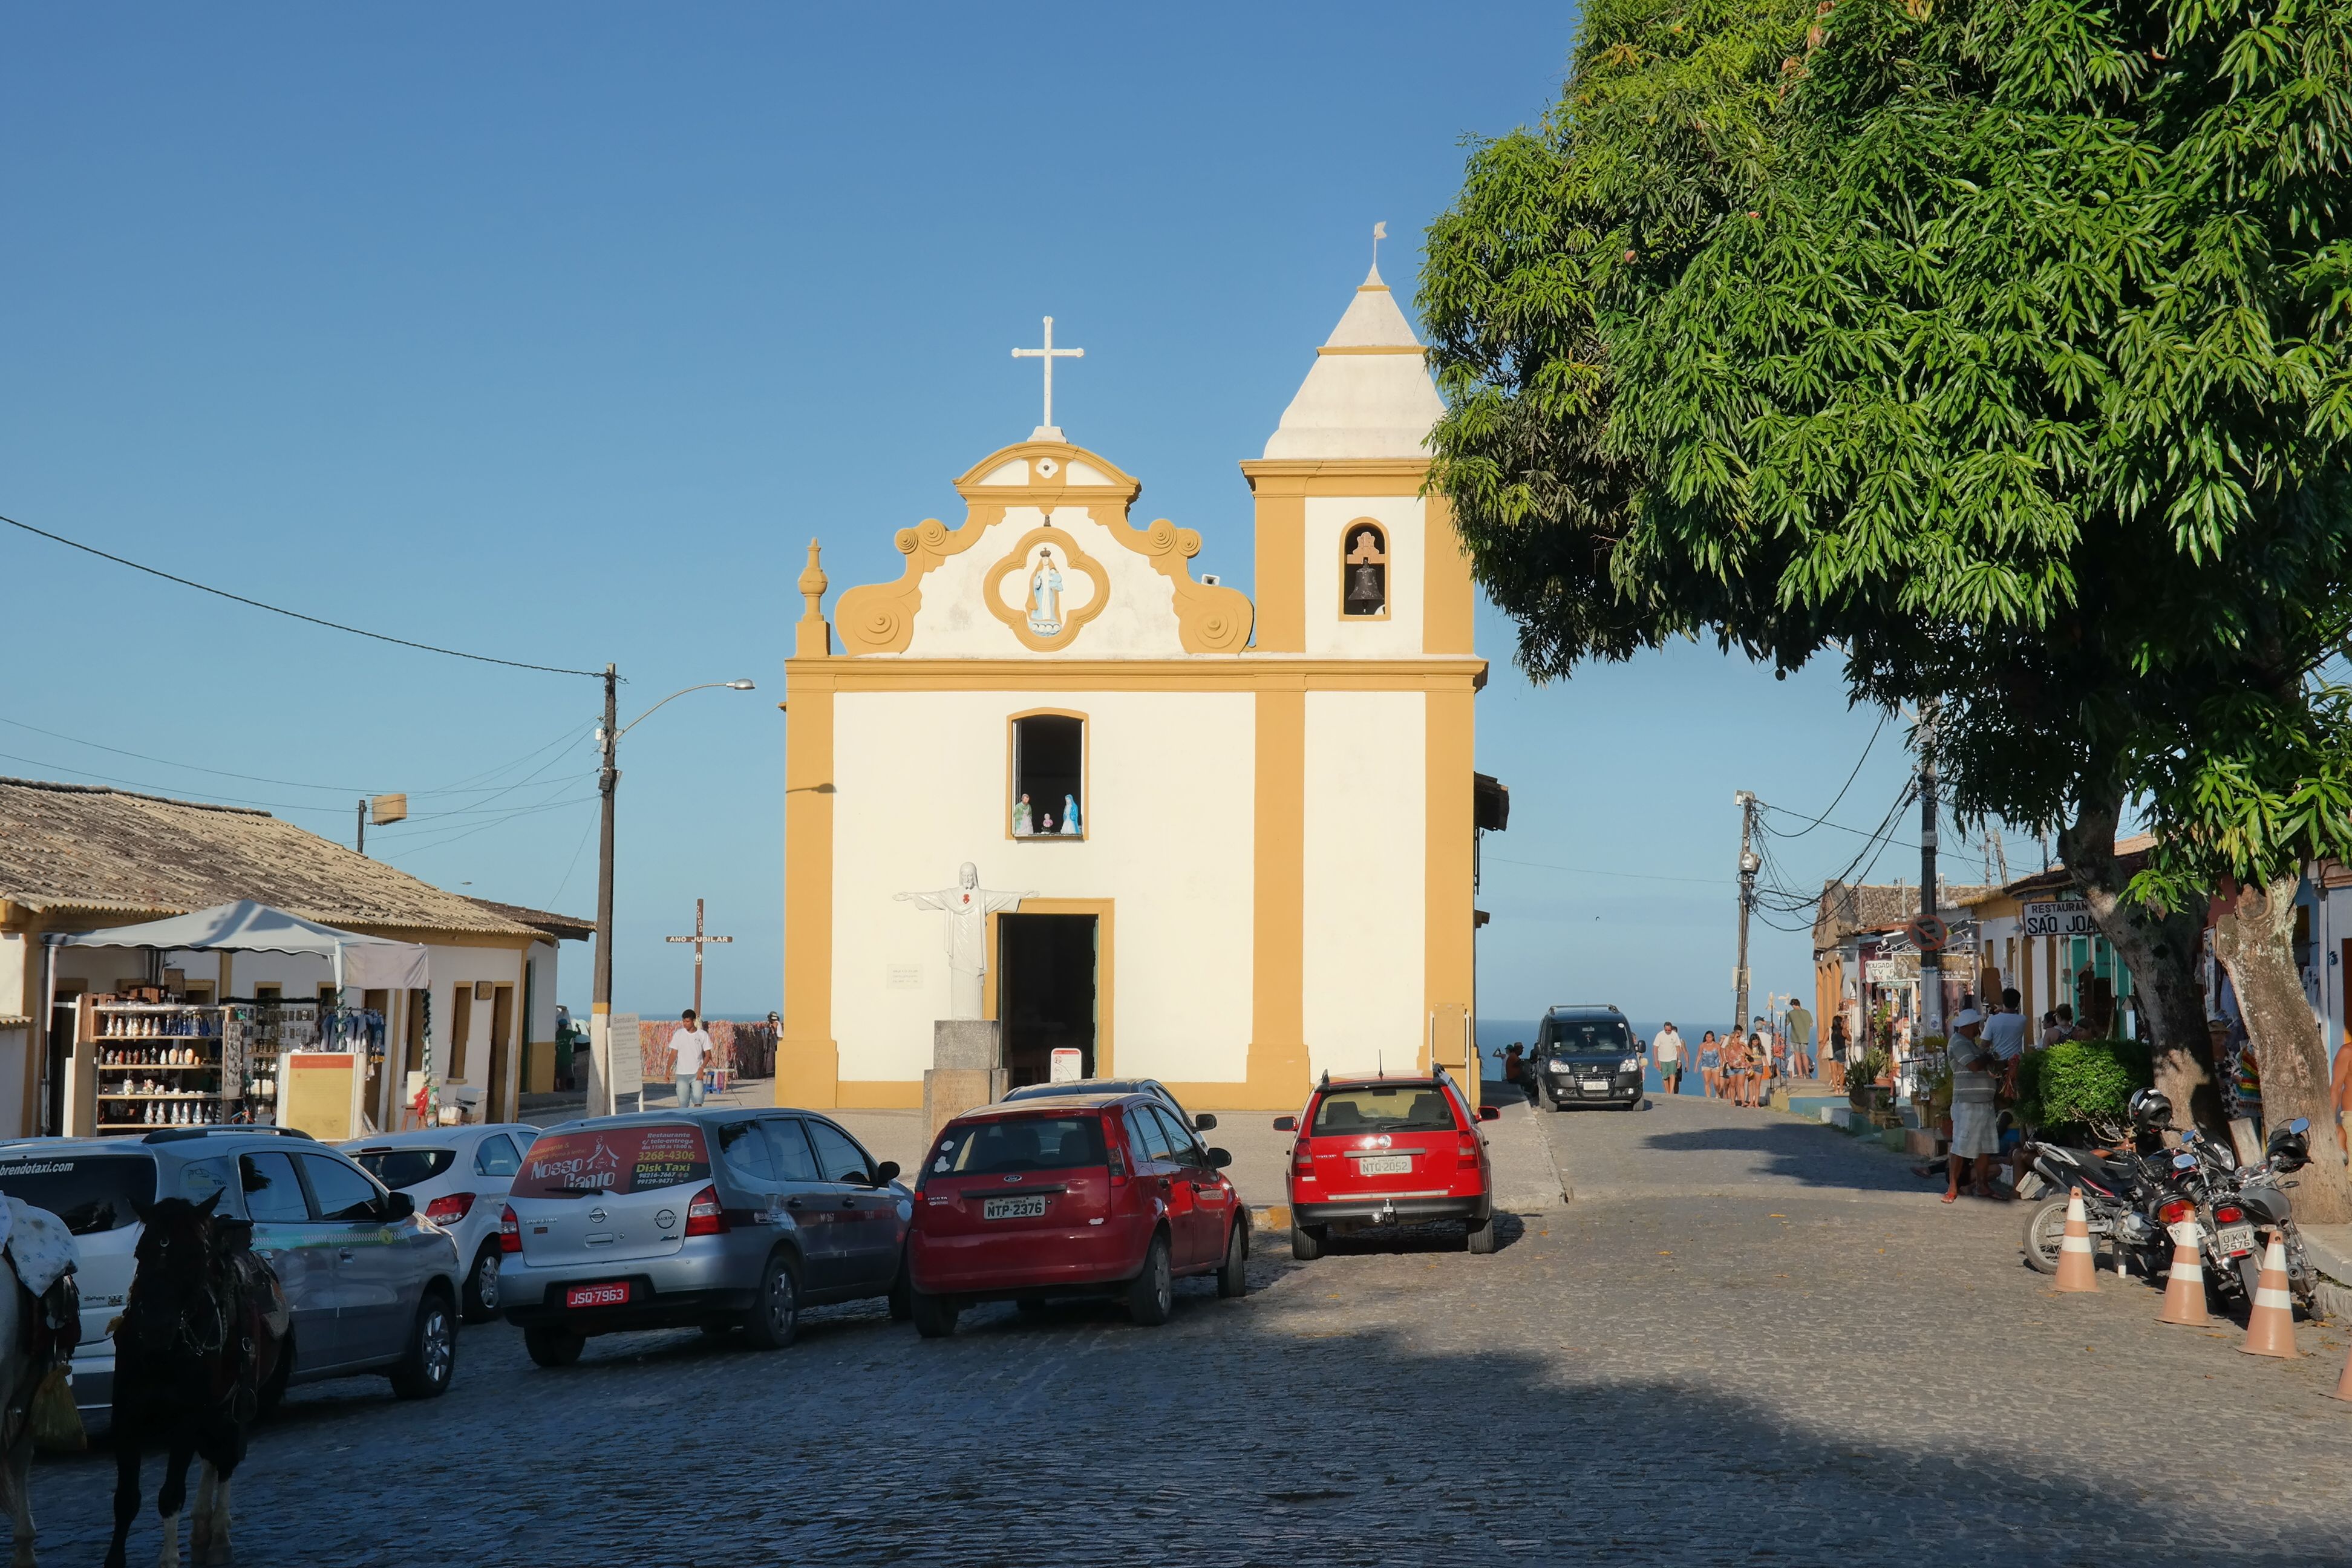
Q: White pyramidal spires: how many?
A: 1